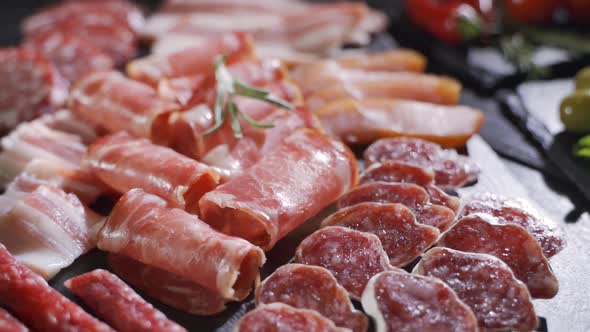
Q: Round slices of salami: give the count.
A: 11